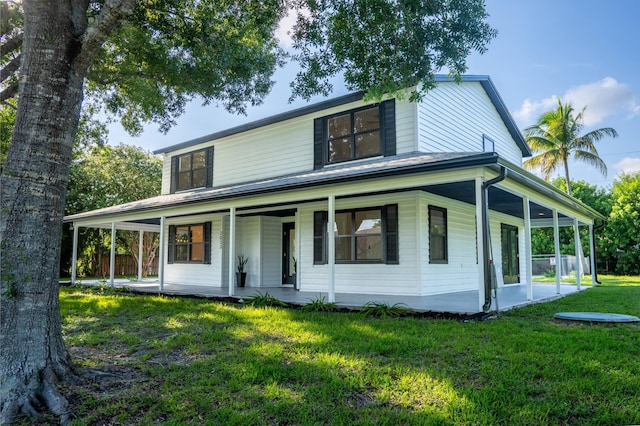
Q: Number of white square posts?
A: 11